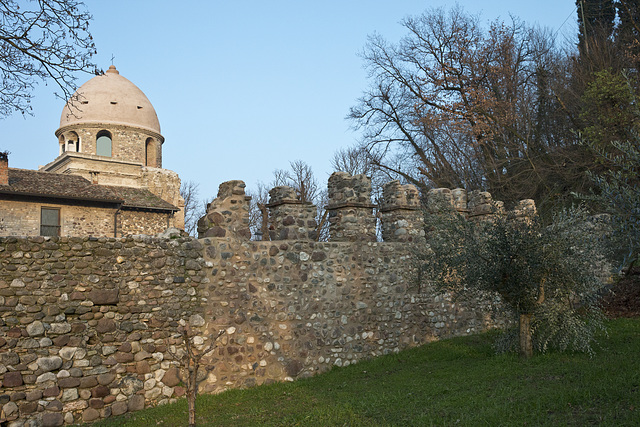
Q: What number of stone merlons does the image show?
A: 7